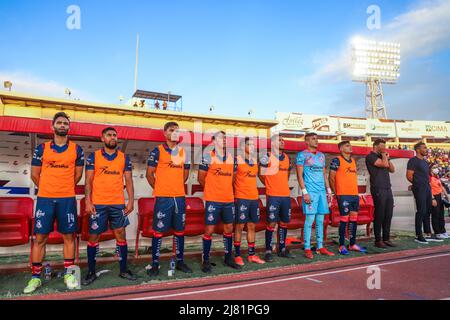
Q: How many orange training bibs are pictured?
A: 7